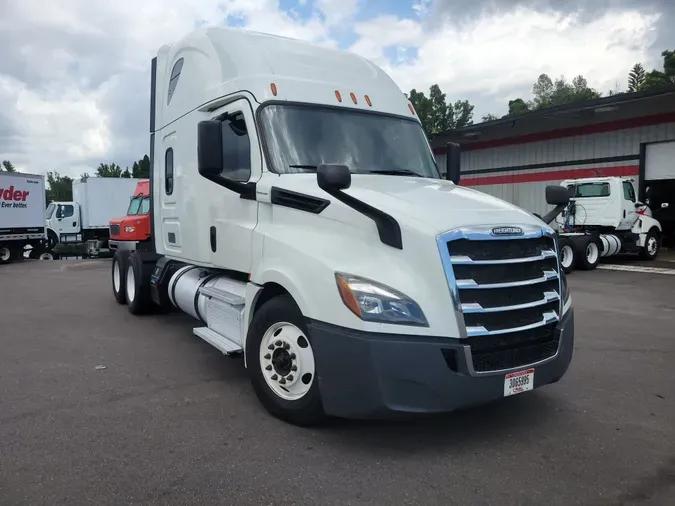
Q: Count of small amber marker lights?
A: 5